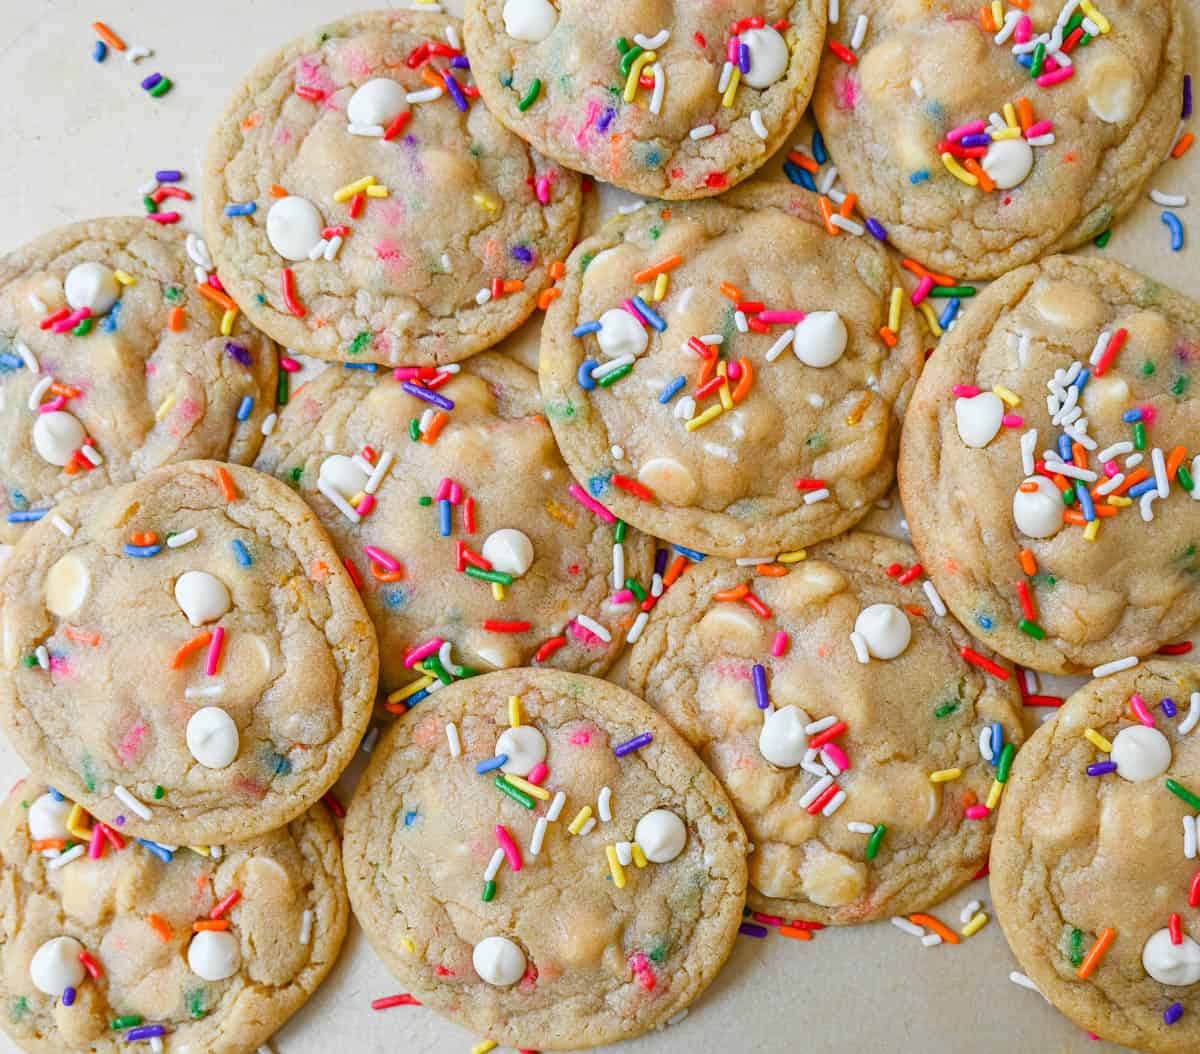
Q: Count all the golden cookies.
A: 12